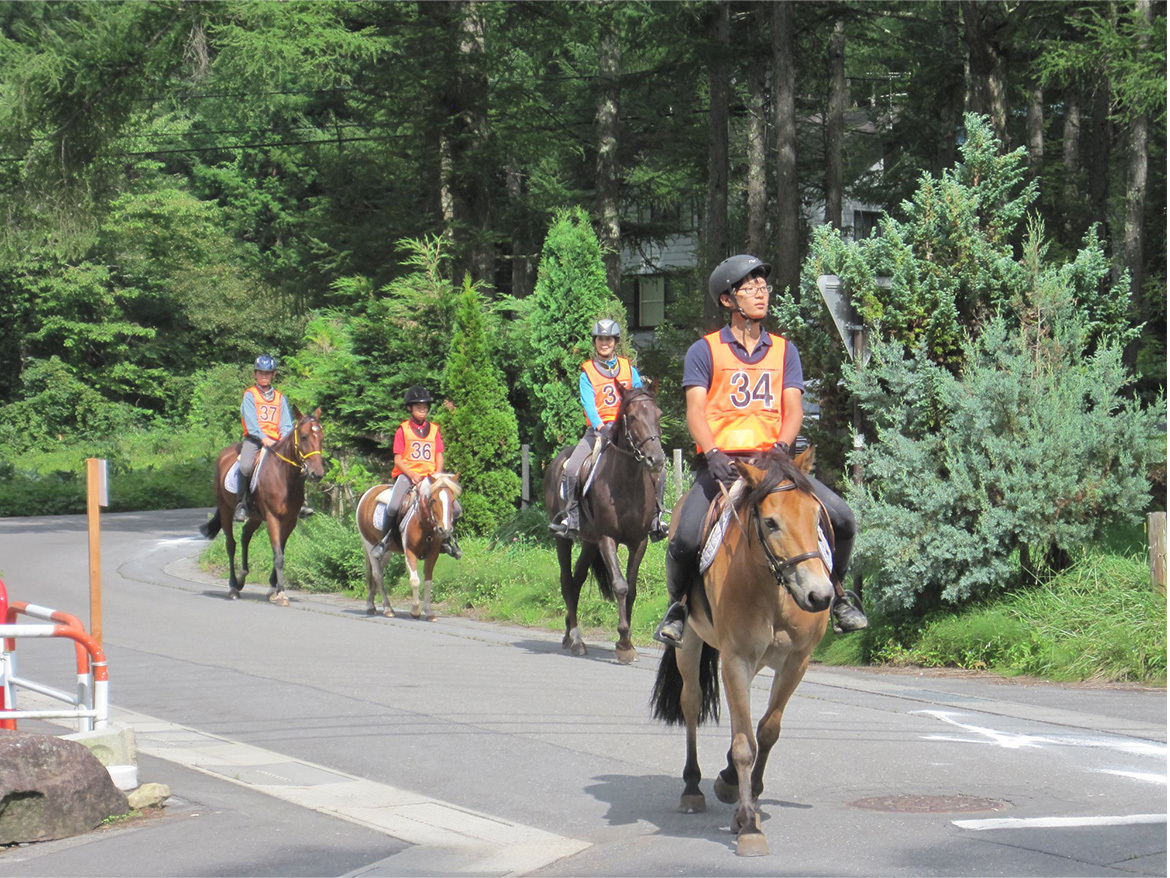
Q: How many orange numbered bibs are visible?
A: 4